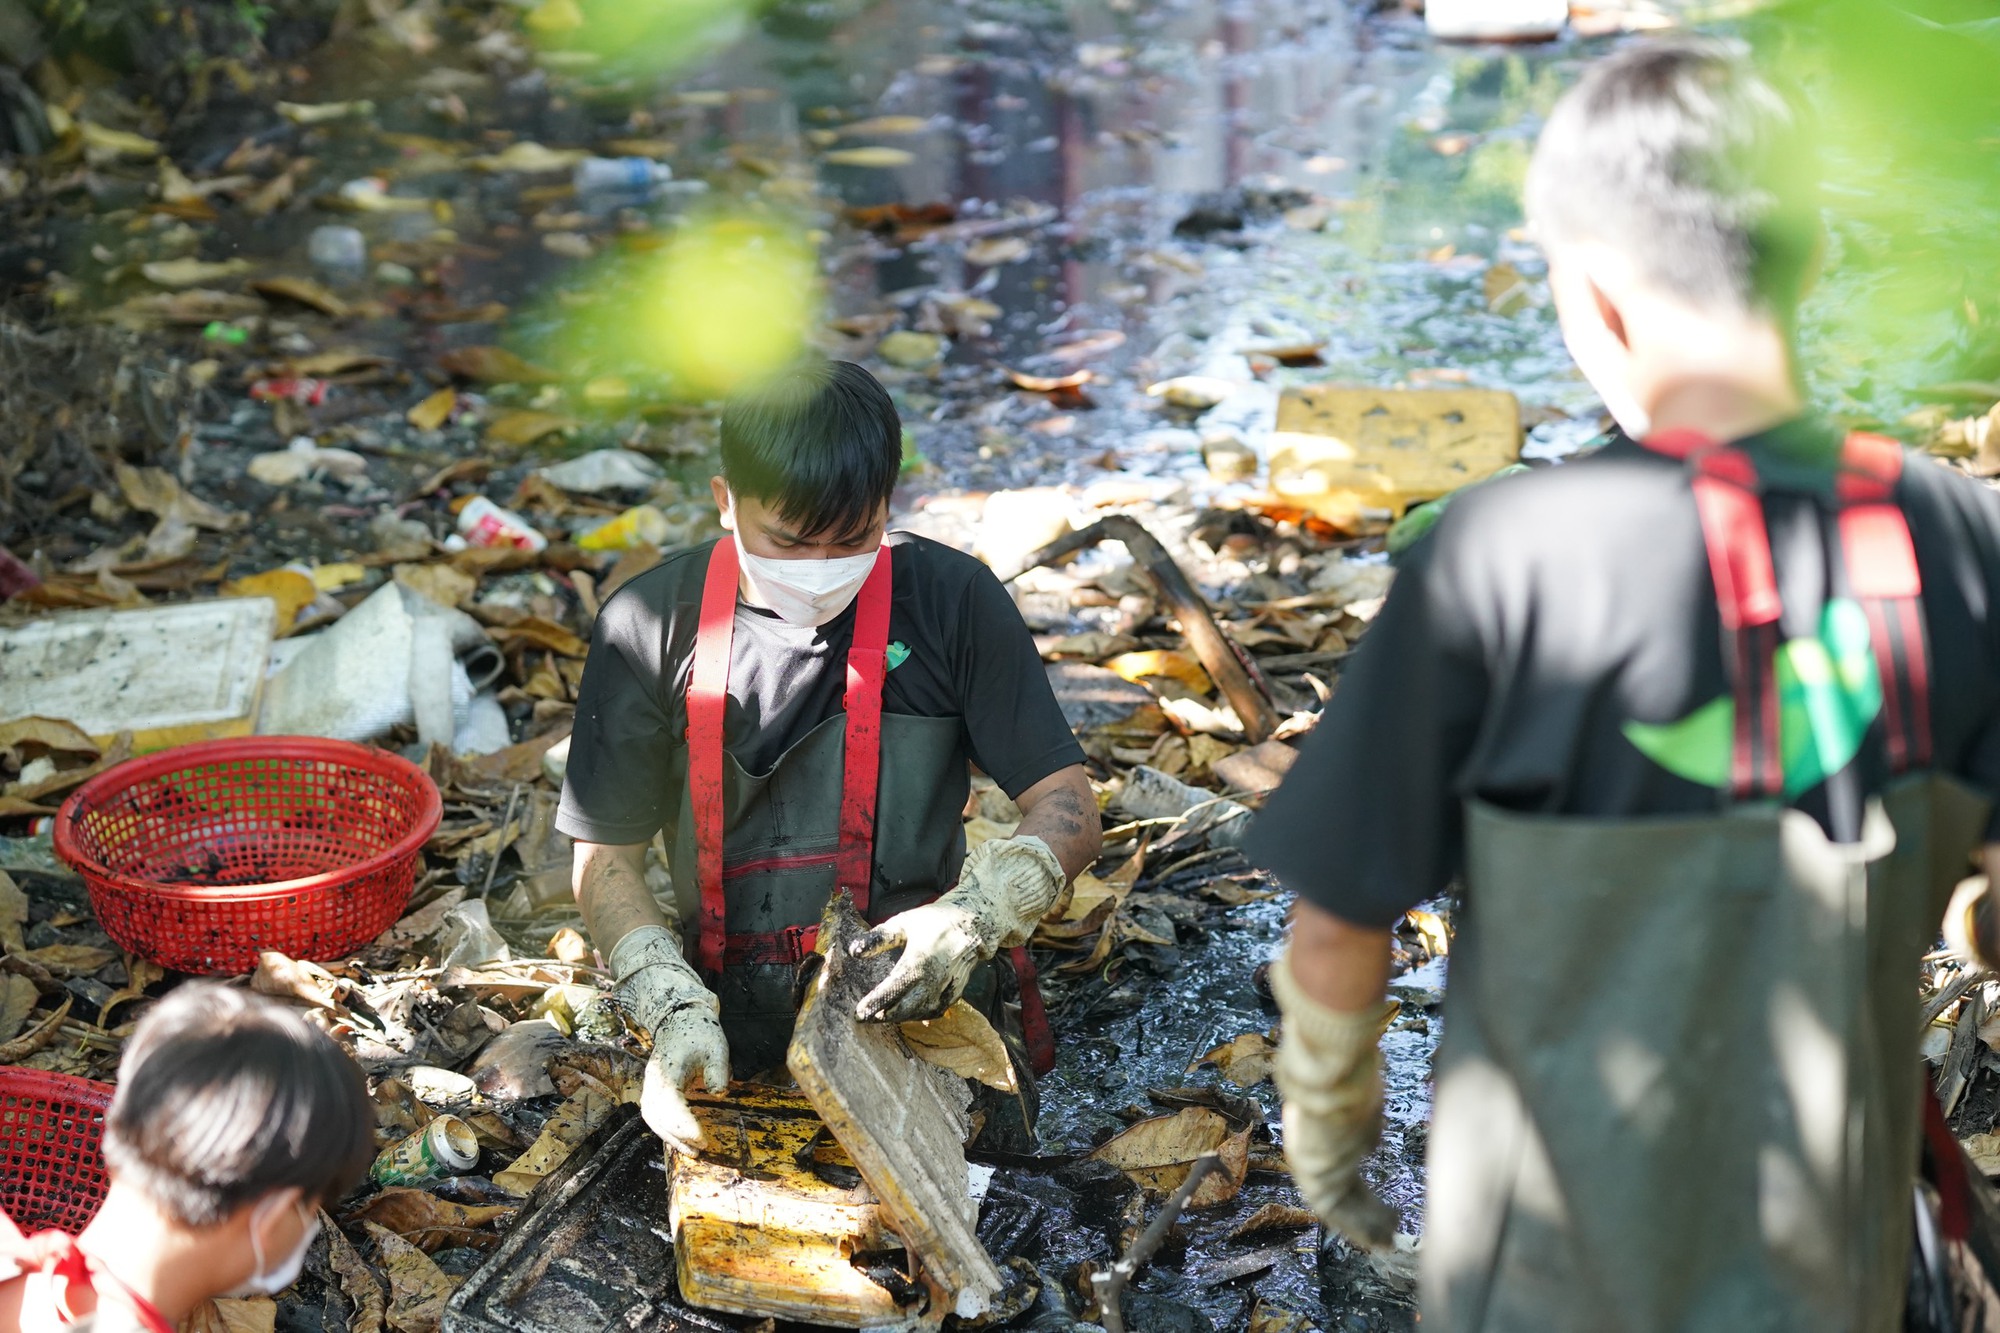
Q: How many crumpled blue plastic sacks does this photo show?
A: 0